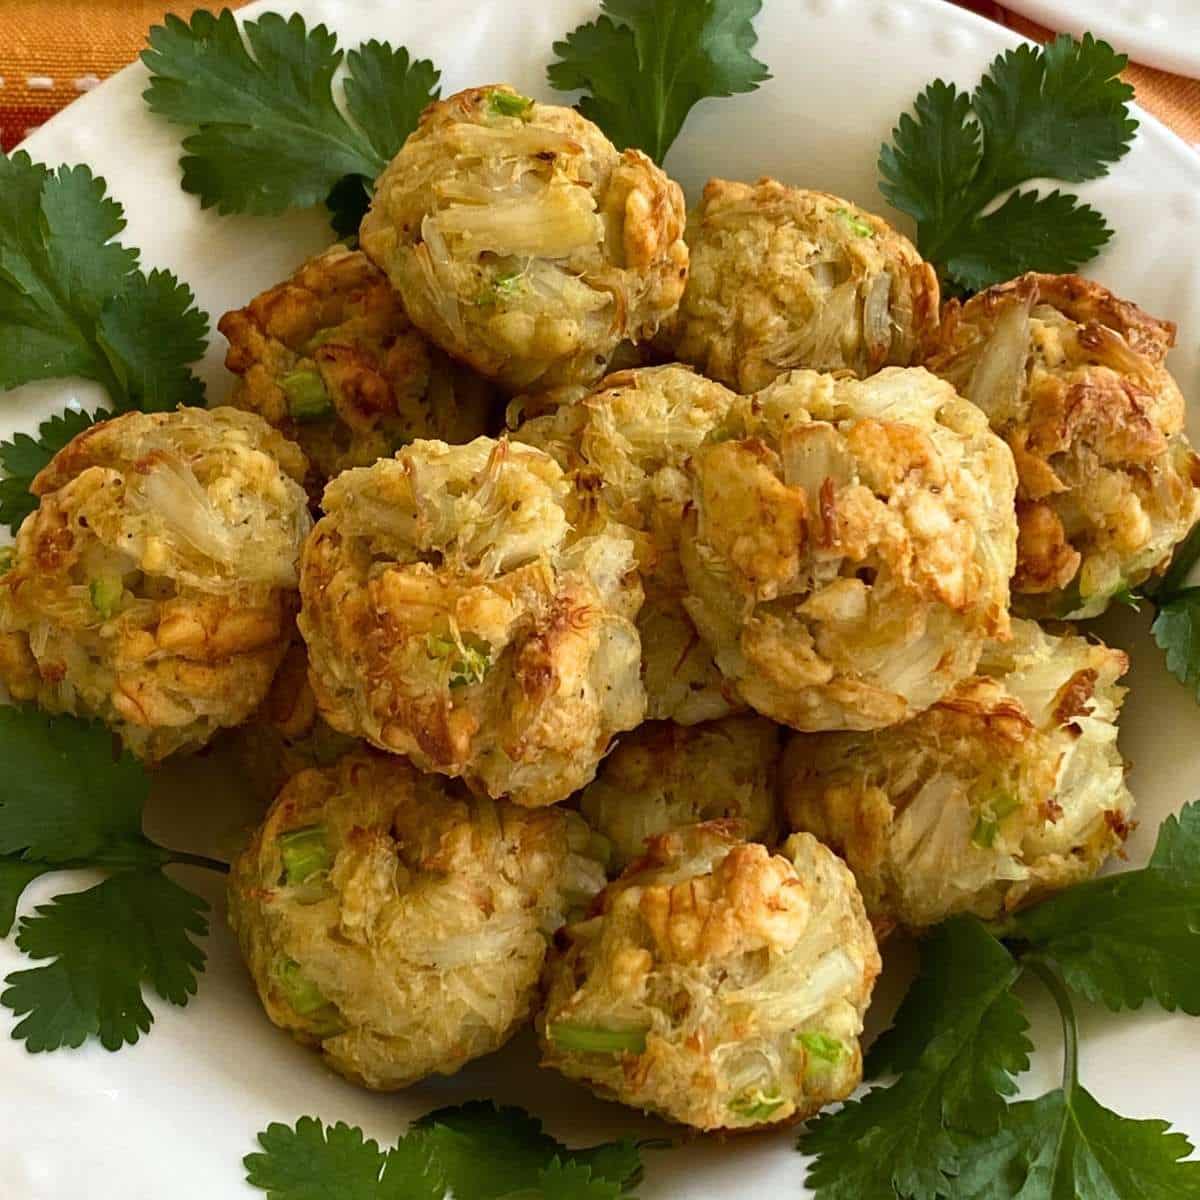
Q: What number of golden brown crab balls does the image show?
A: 13